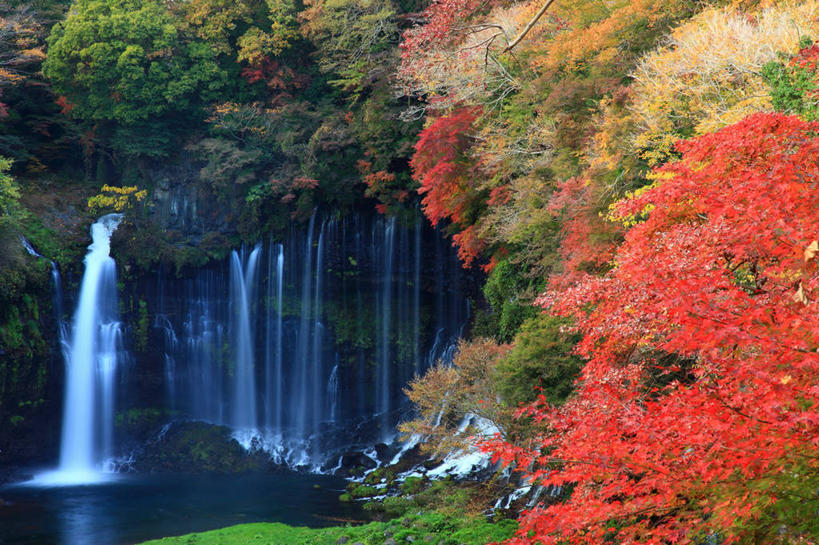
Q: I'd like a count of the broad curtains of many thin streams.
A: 1